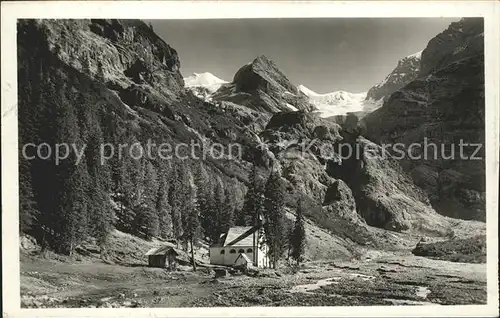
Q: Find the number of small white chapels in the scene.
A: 1